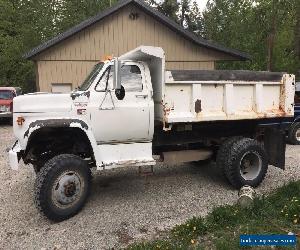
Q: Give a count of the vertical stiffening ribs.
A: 3